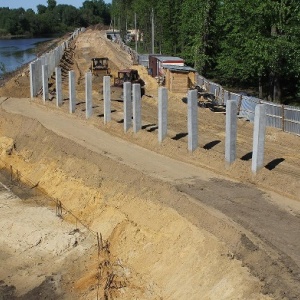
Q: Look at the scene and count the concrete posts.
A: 12